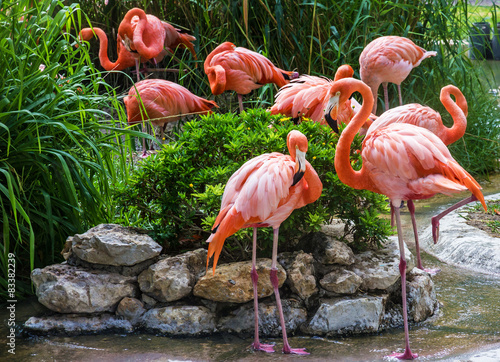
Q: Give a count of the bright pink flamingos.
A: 9